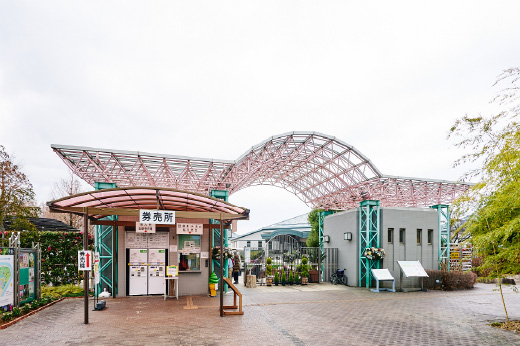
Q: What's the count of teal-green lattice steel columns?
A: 5